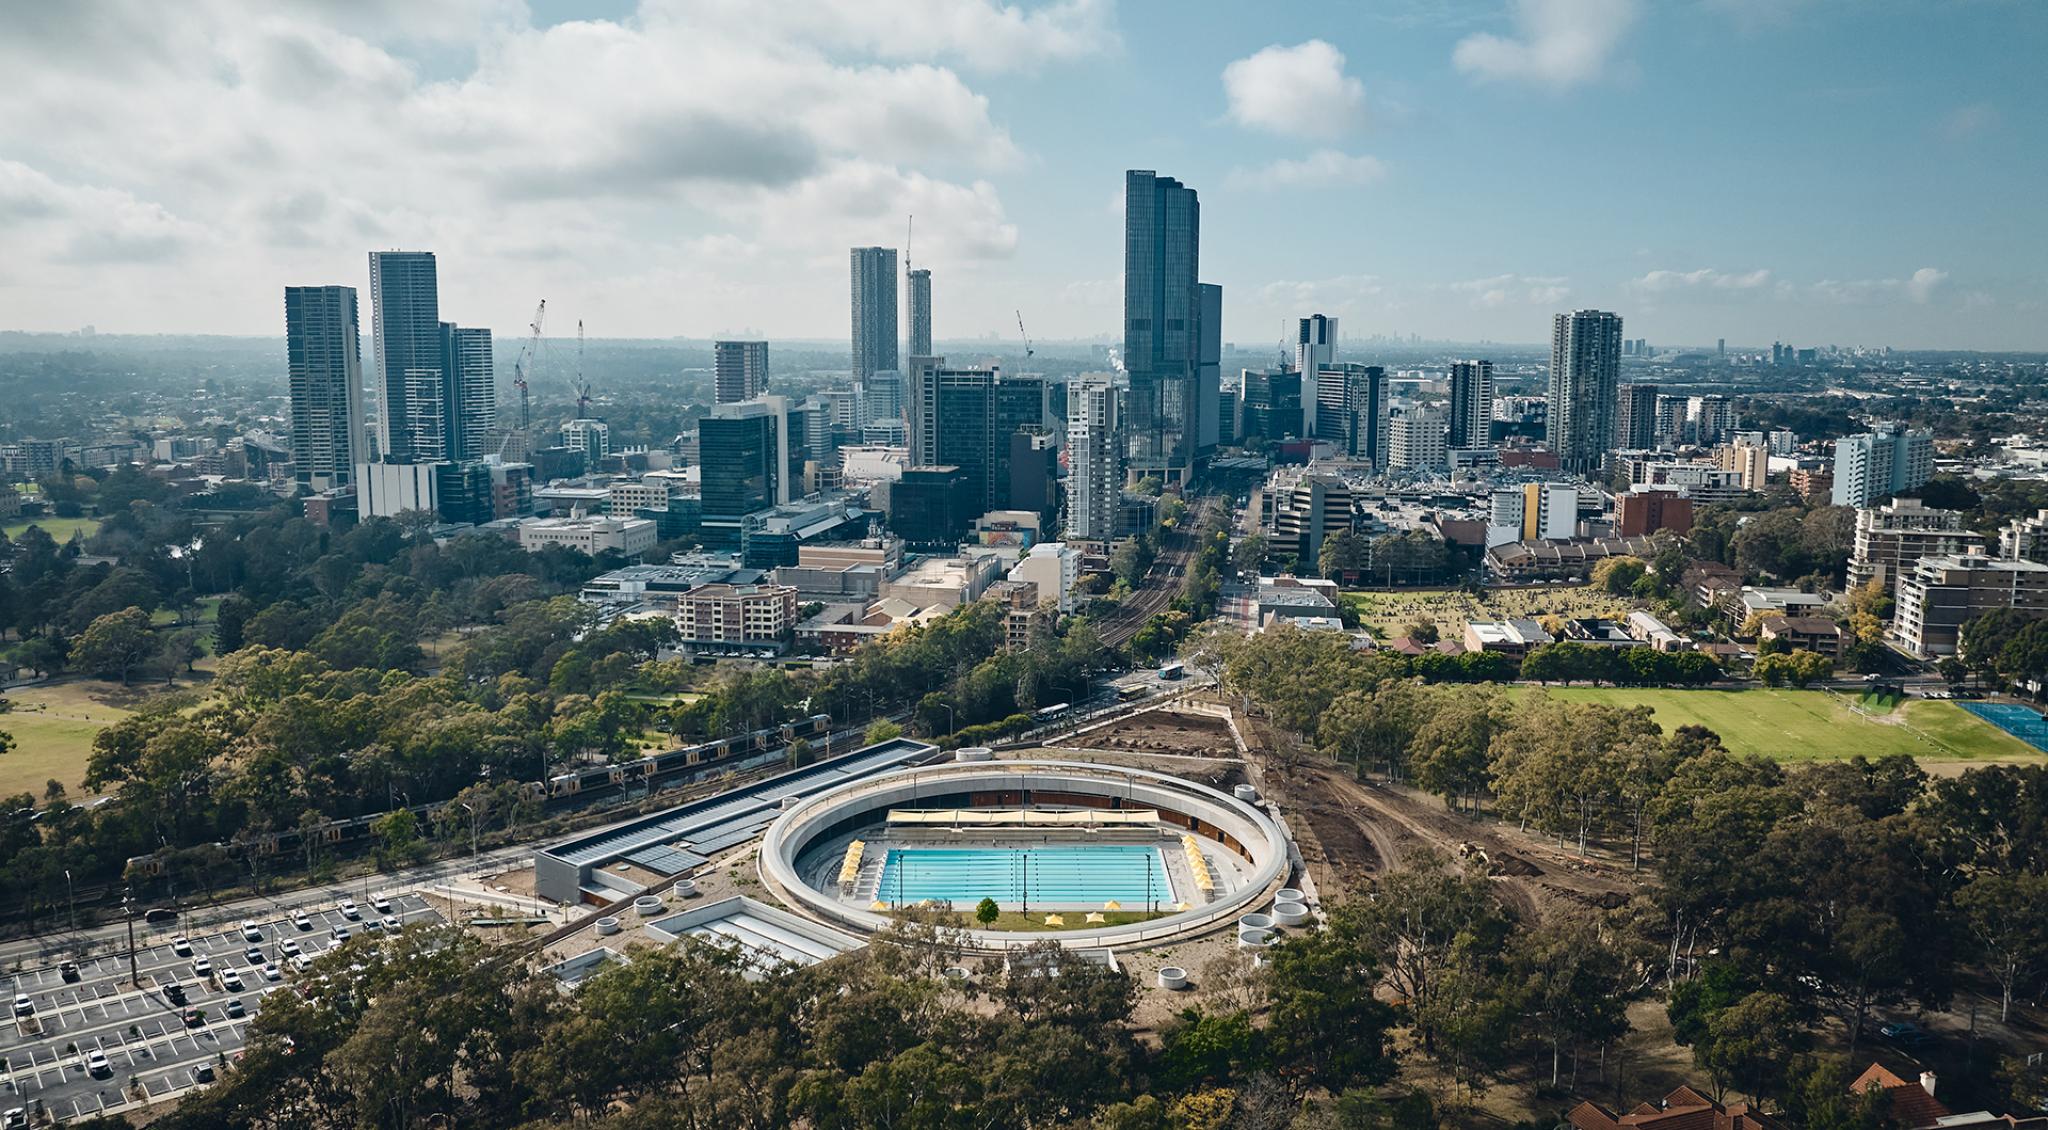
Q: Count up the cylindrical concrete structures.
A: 13